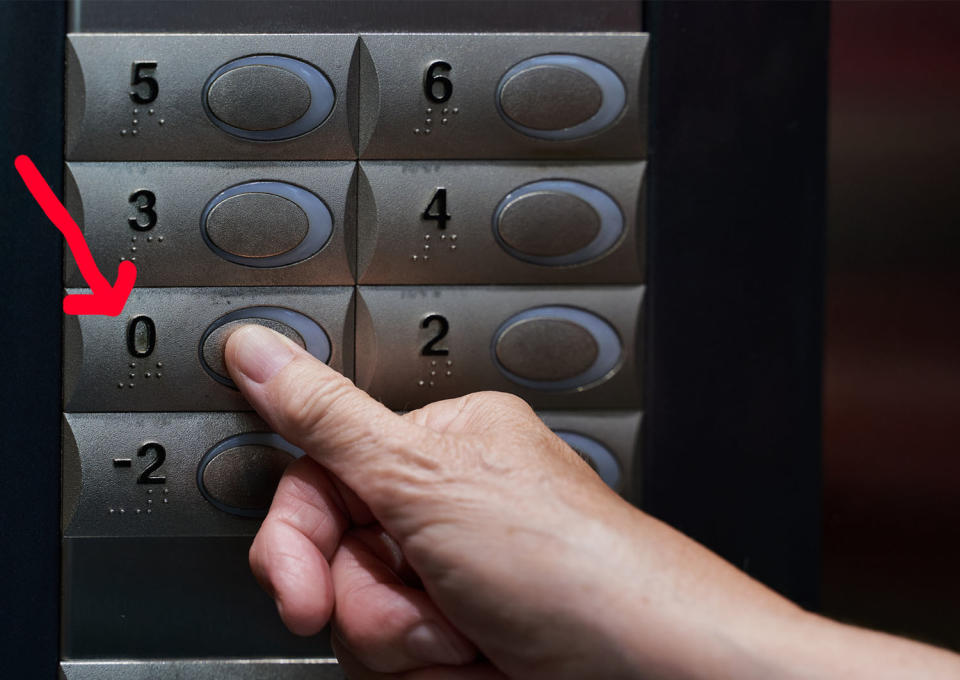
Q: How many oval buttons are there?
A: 8